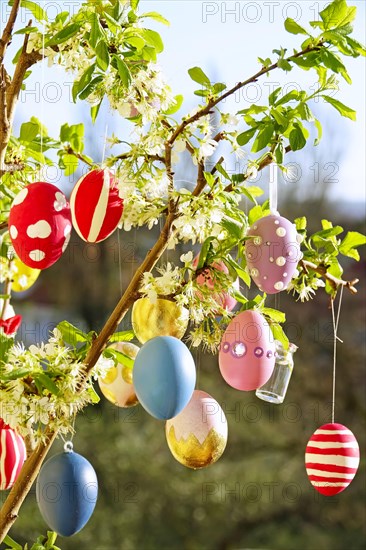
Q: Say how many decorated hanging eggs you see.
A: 13